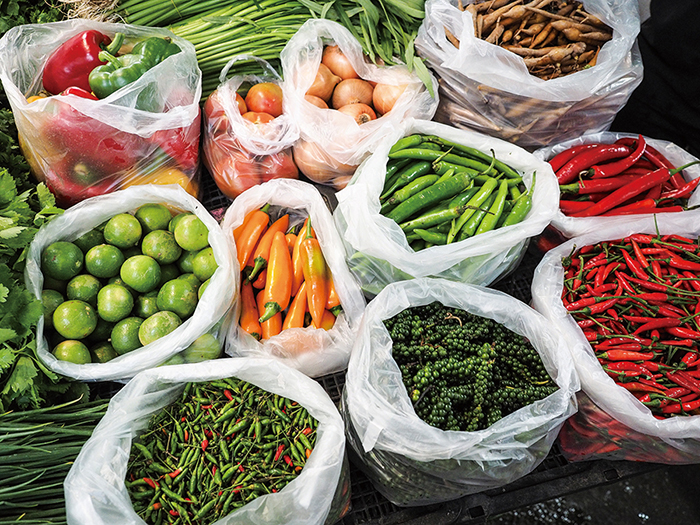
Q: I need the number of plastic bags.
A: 11